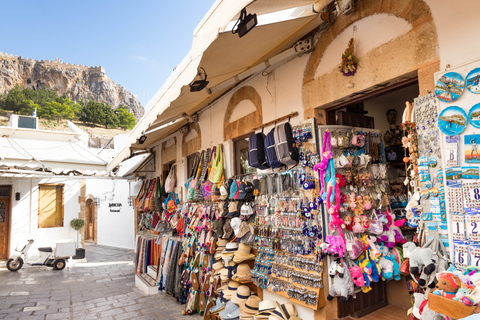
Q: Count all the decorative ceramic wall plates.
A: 4